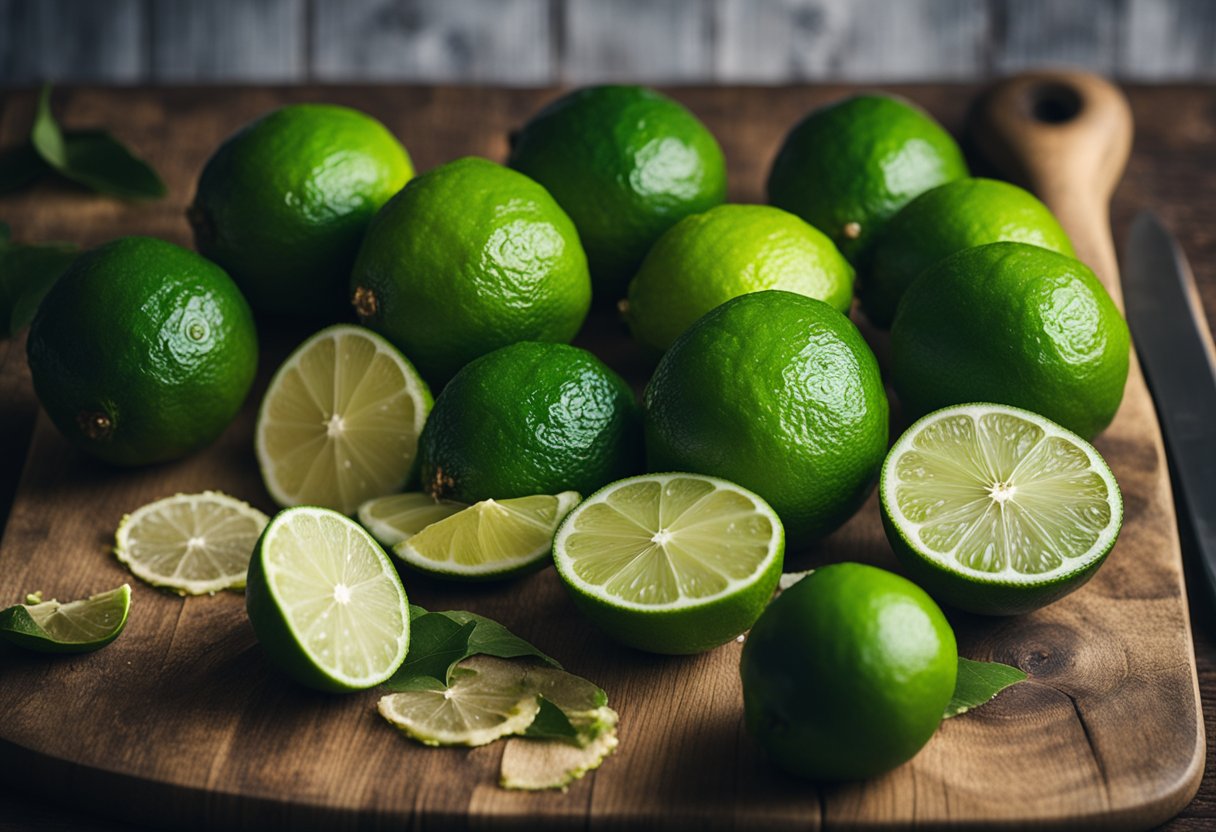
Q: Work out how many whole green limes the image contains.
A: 11